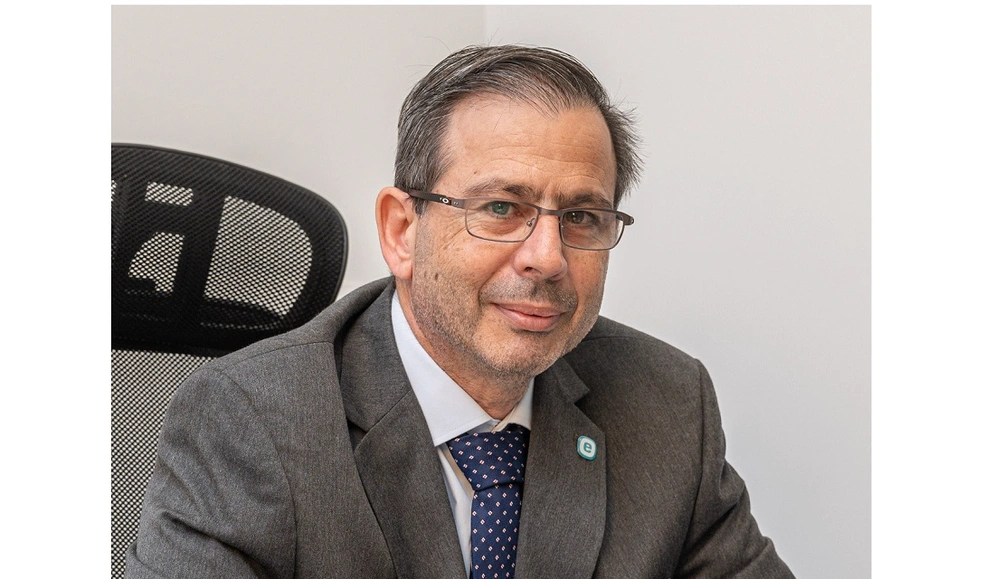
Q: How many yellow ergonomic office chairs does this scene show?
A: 0